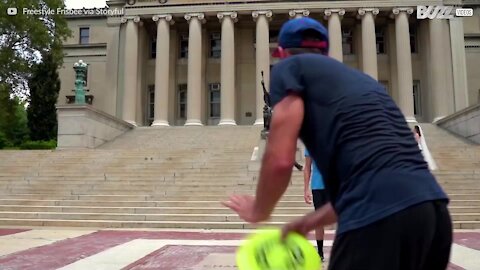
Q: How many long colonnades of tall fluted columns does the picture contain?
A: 1